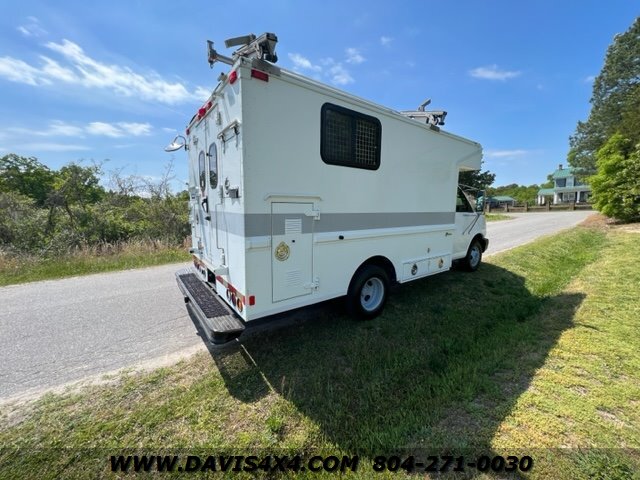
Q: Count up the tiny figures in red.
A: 0